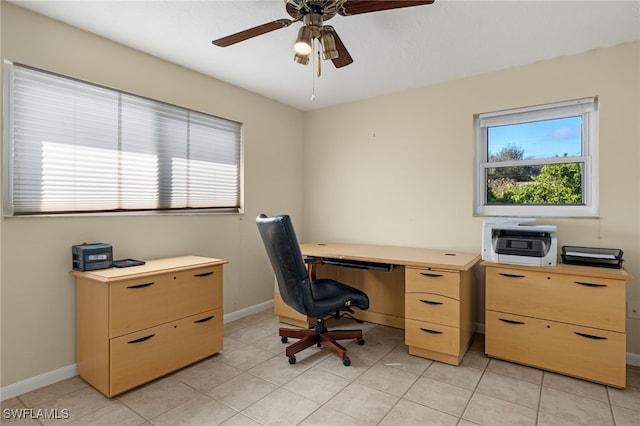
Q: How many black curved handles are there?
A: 11